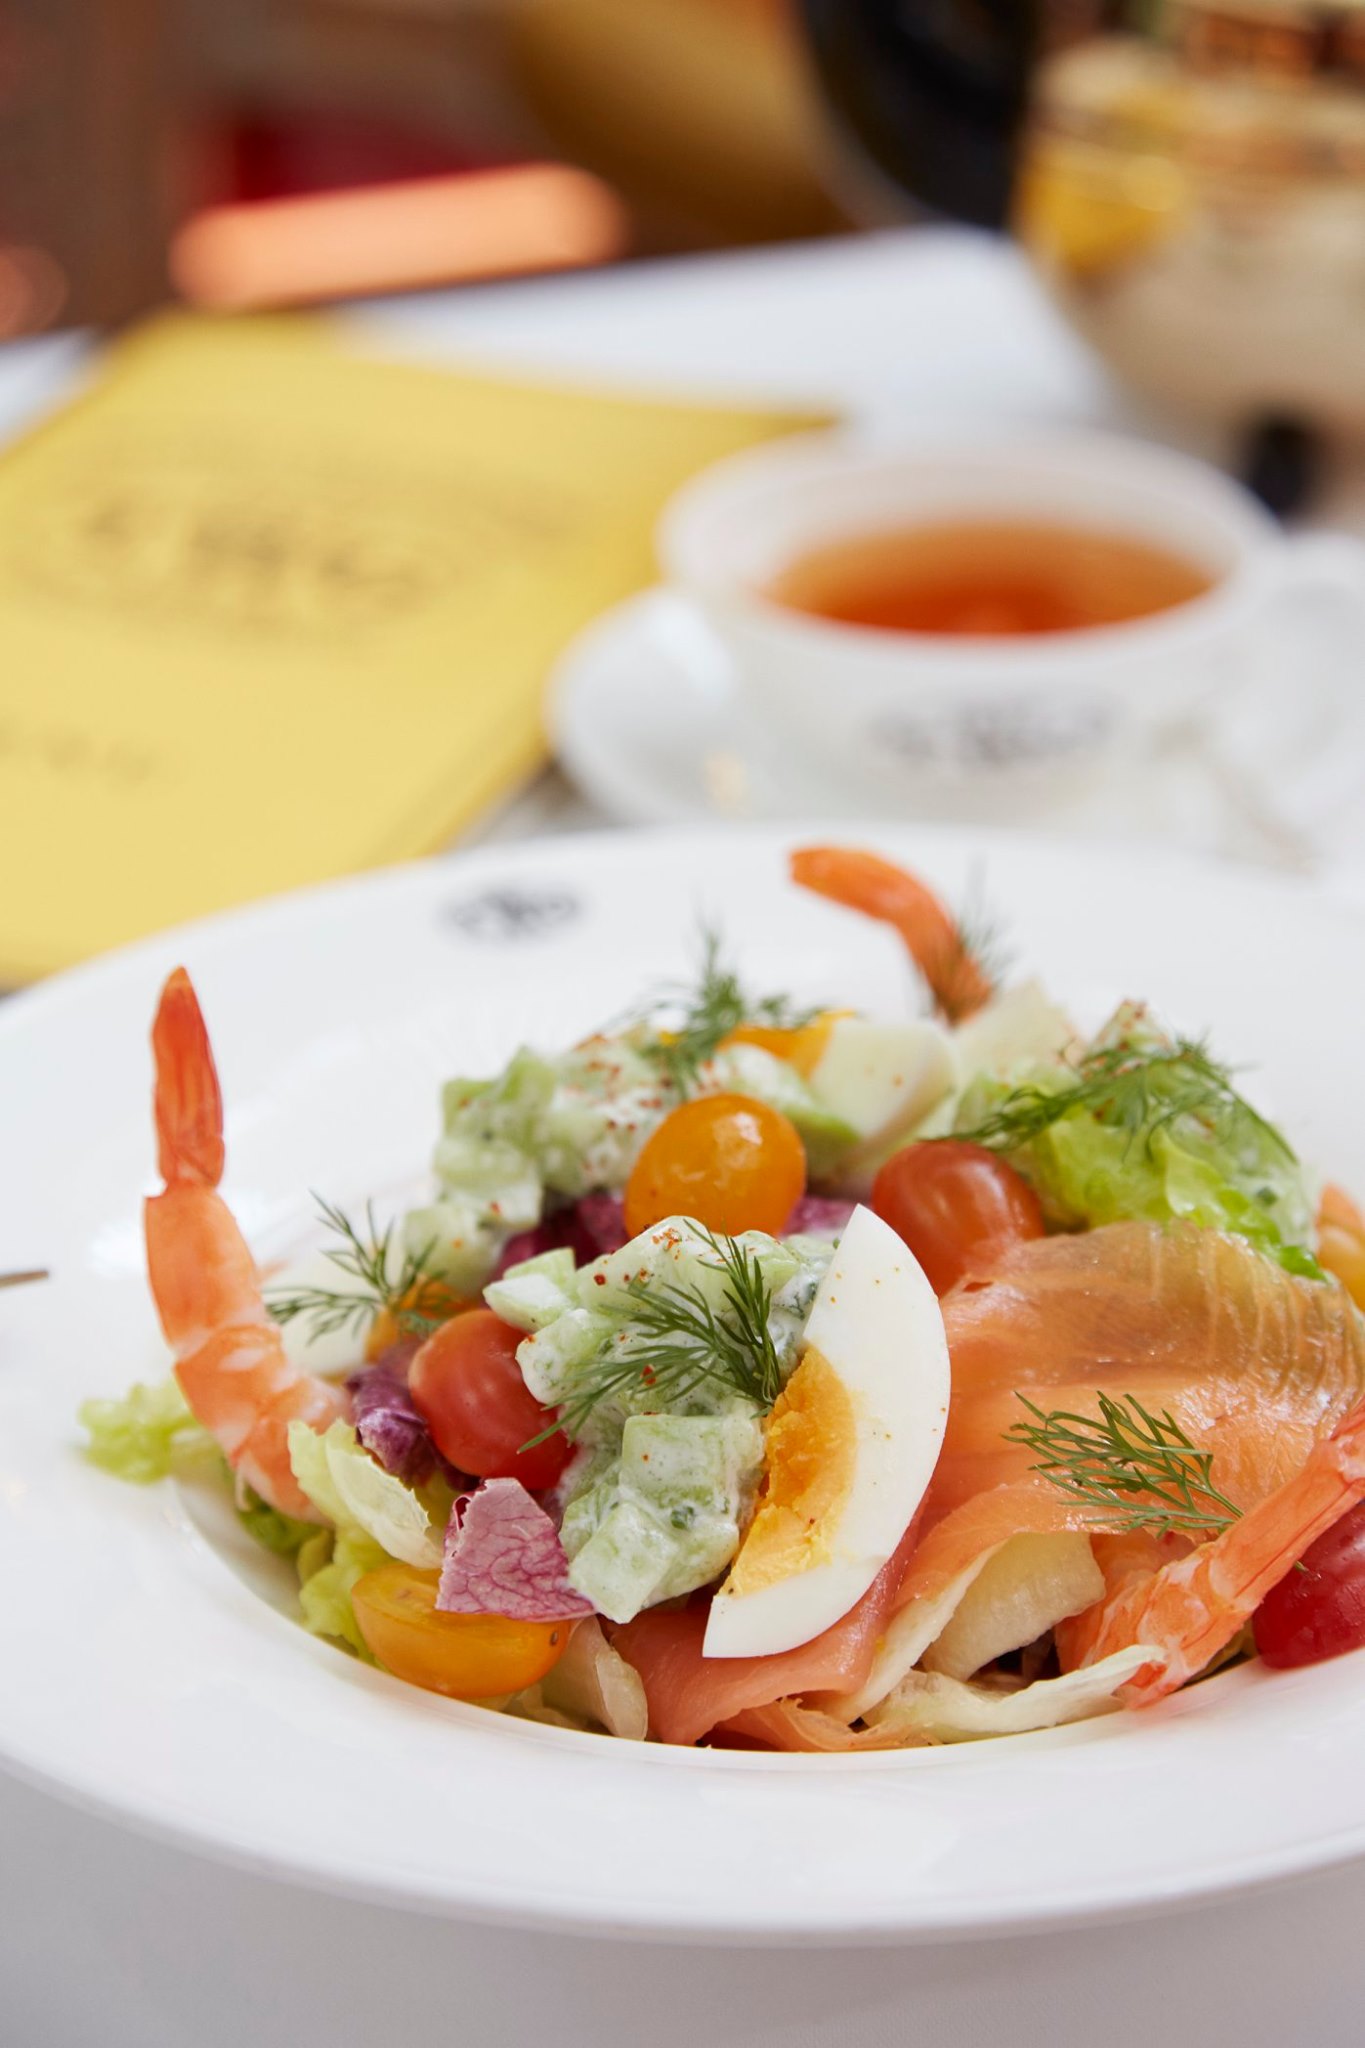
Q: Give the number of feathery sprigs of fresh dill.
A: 6